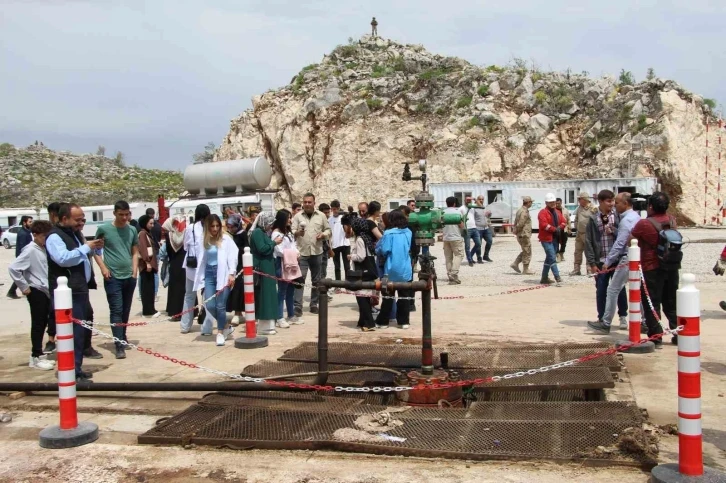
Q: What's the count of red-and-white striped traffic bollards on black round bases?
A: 4